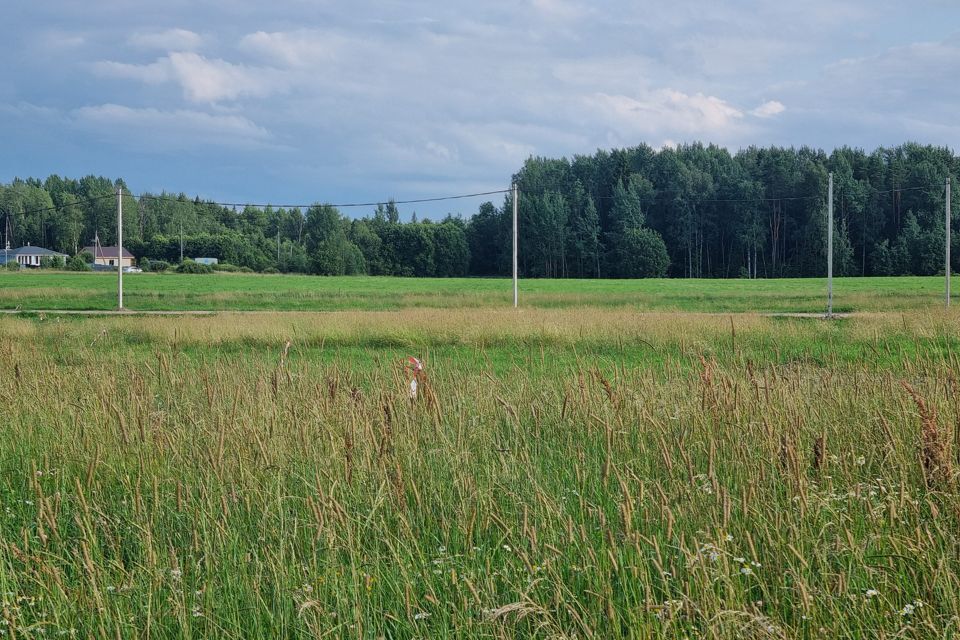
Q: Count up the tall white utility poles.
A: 4